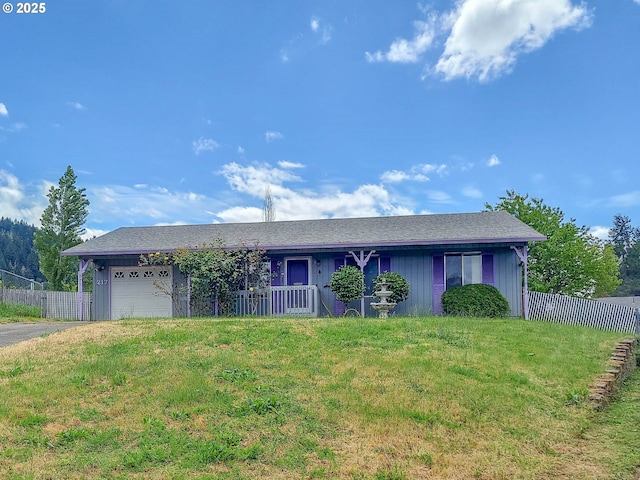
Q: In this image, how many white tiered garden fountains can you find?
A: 1